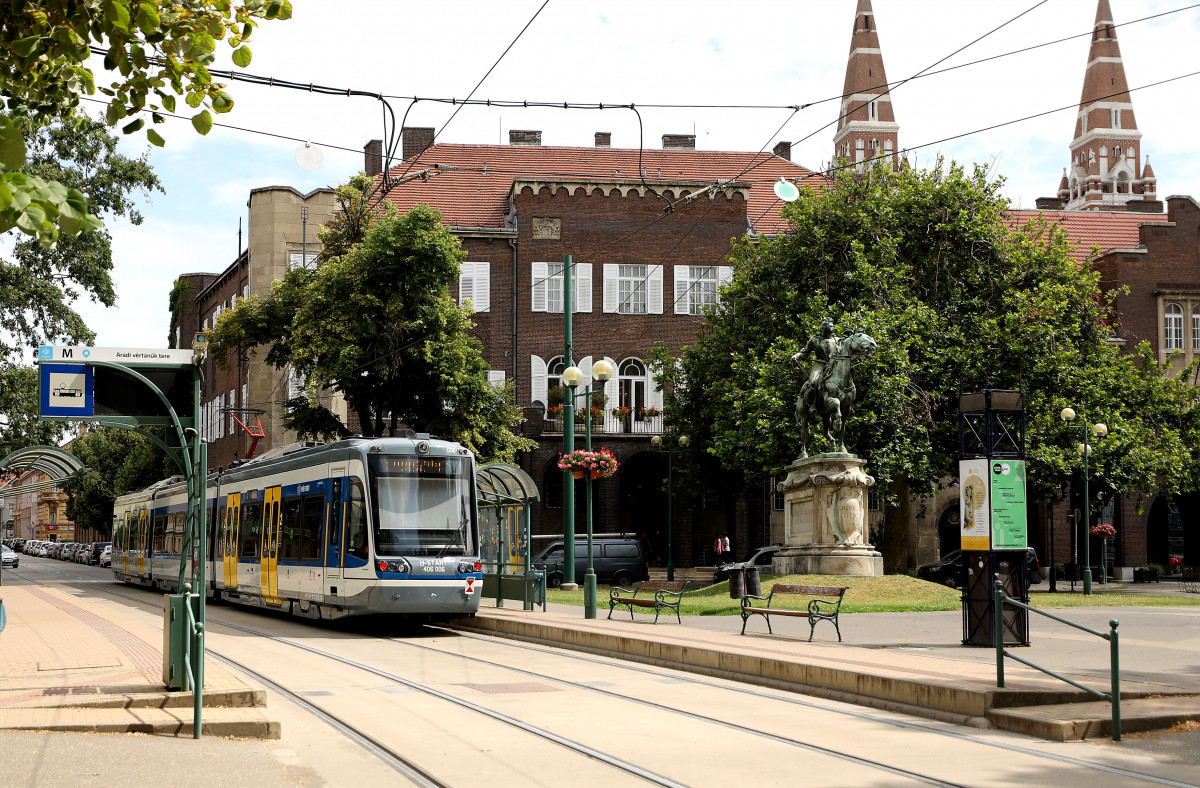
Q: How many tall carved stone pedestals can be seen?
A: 1